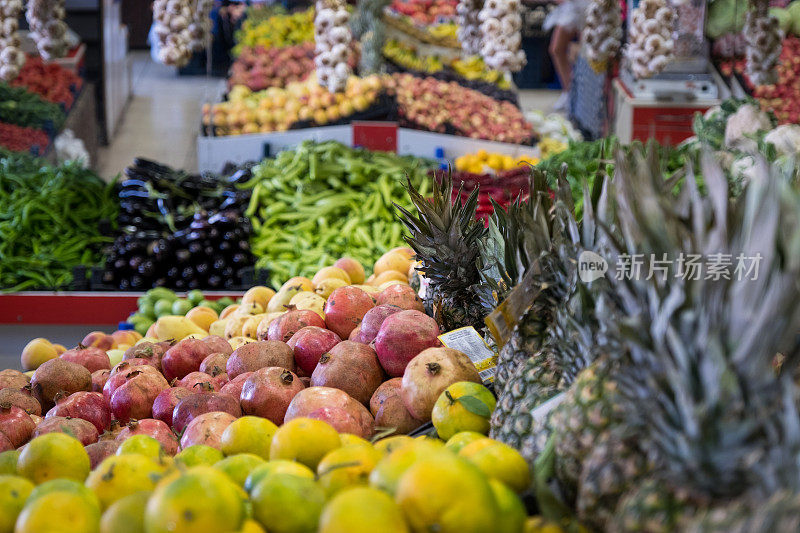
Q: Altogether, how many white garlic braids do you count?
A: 9